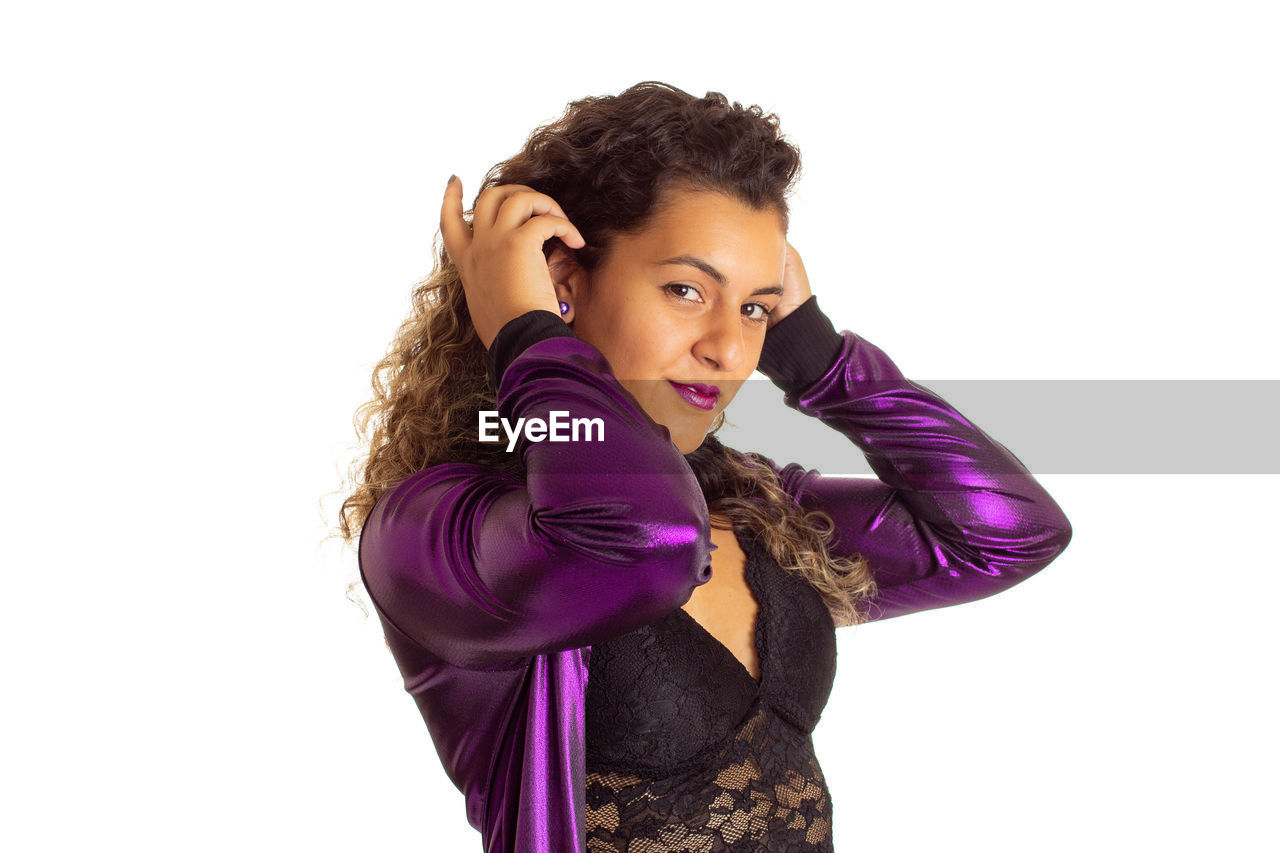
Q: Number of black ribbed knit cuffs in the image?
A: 2